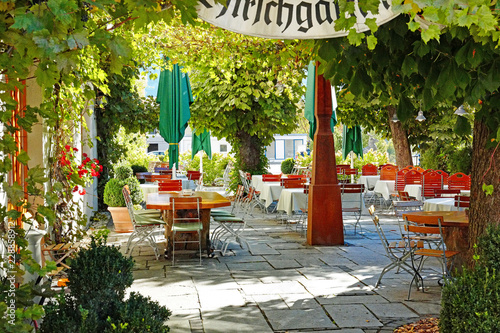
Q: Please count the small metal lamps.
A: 3